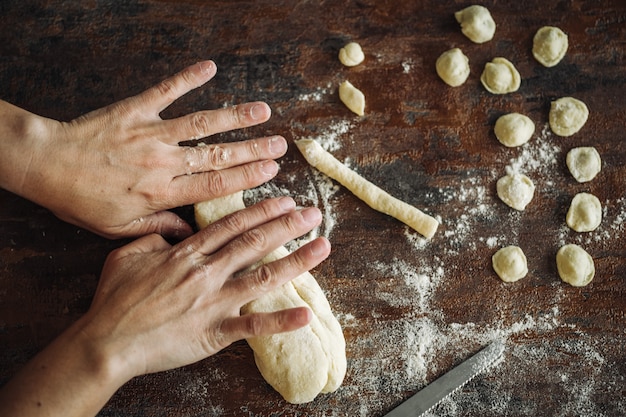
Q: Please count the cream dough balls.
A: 13